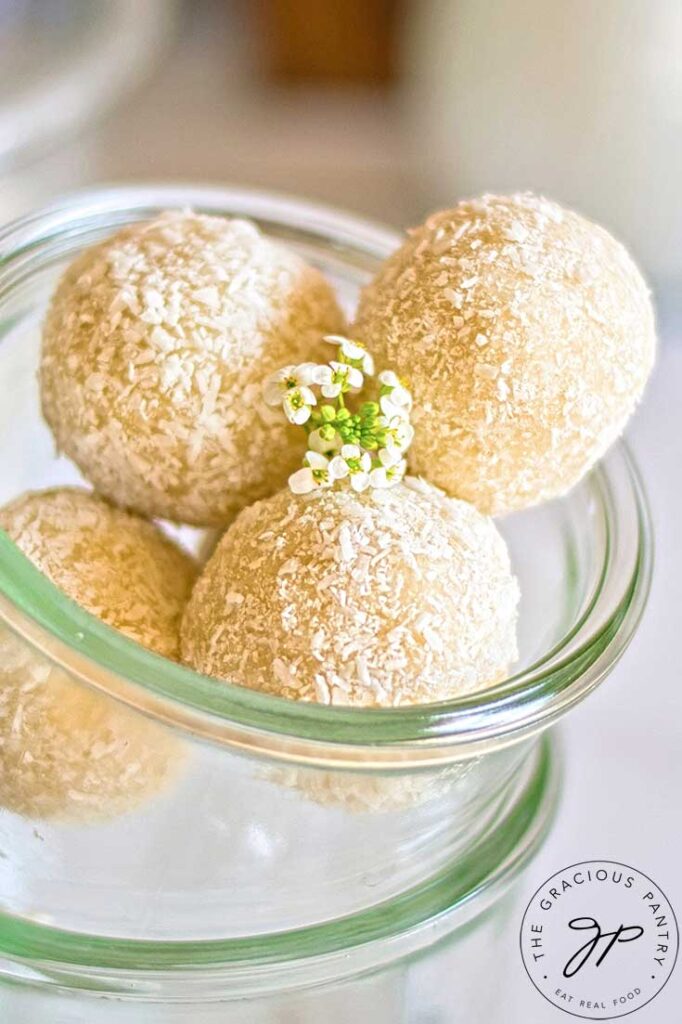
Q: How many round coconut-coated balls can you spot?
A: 4